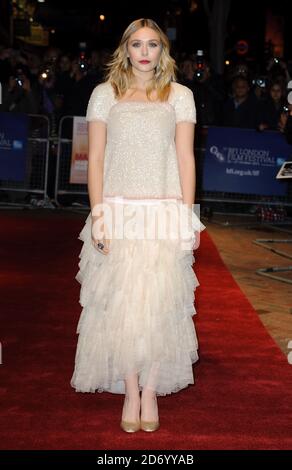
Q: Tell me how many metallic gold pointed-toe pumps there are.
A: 2